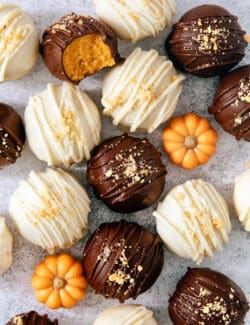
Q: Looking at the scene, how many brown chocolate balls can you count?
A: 8